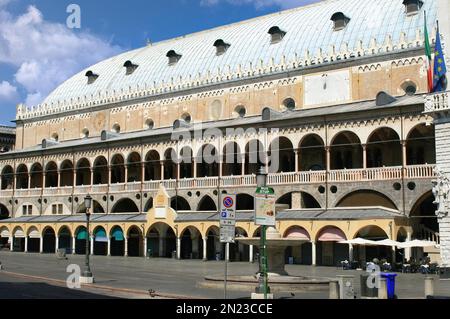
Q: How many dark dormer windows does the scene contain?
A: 7